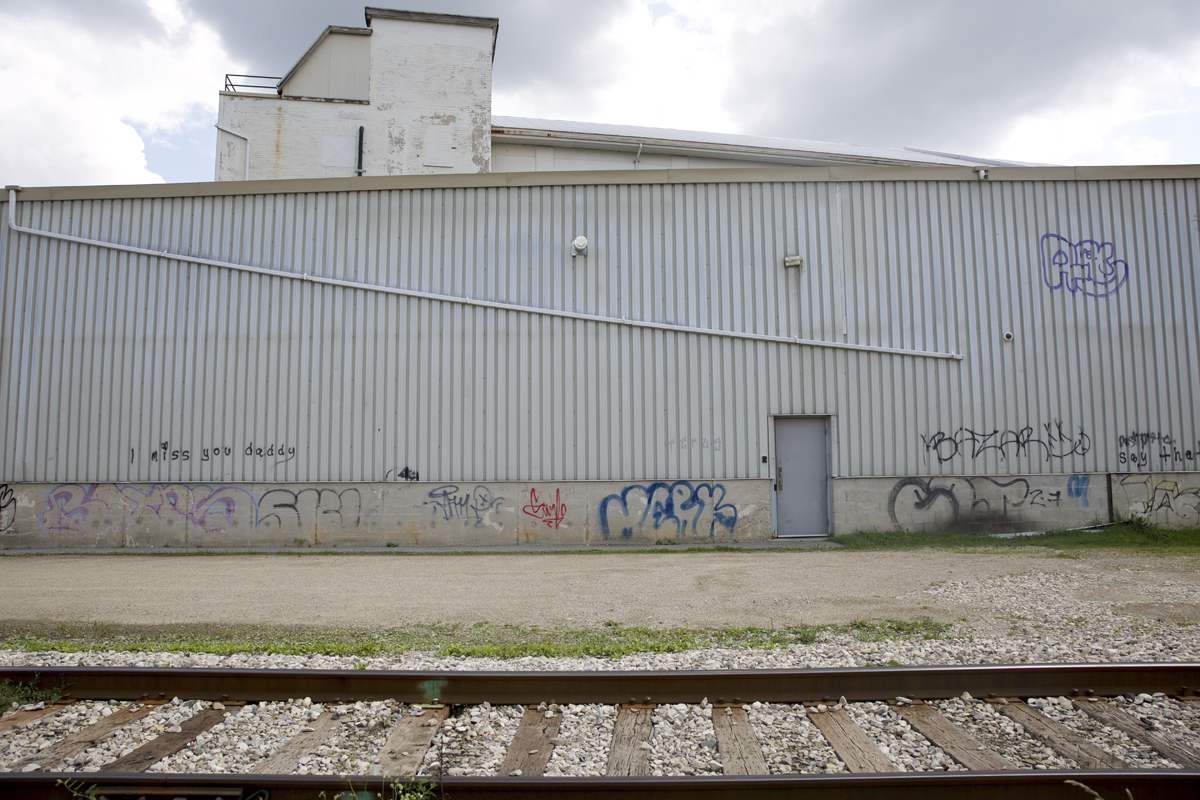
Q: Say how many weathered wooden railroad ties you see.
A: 12